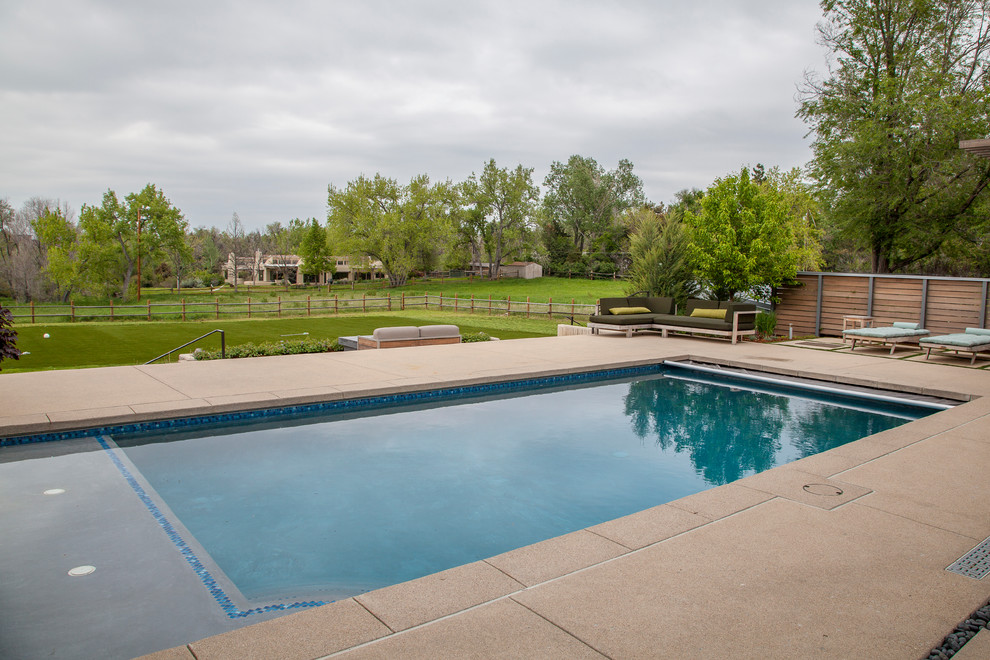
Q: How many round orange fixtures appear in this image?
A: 0